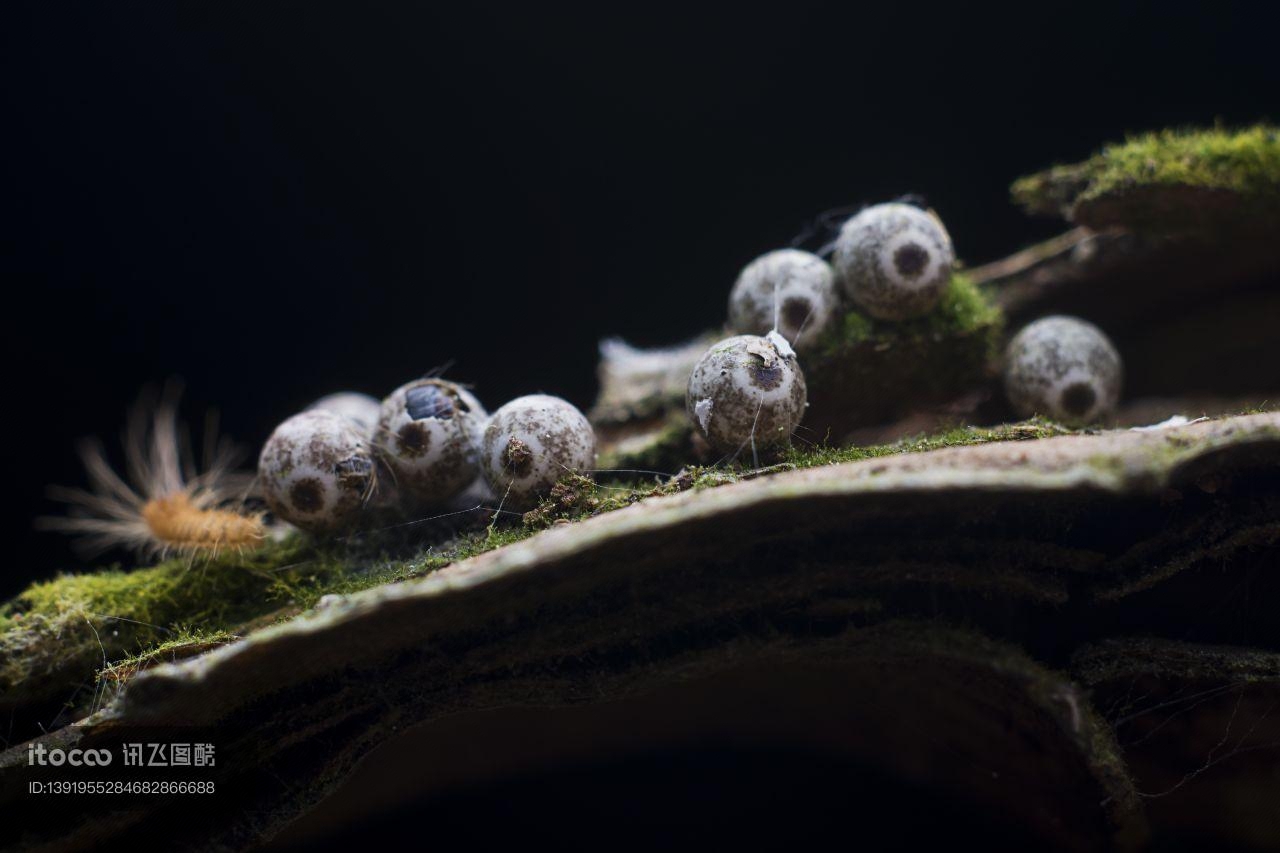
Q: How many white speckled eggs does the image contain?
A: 8